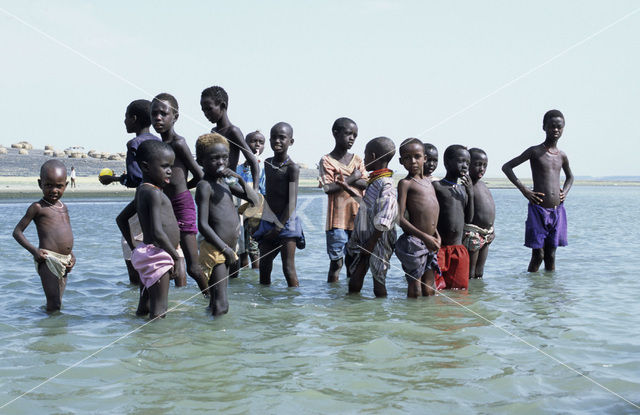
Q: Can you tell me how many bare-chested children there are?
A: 10